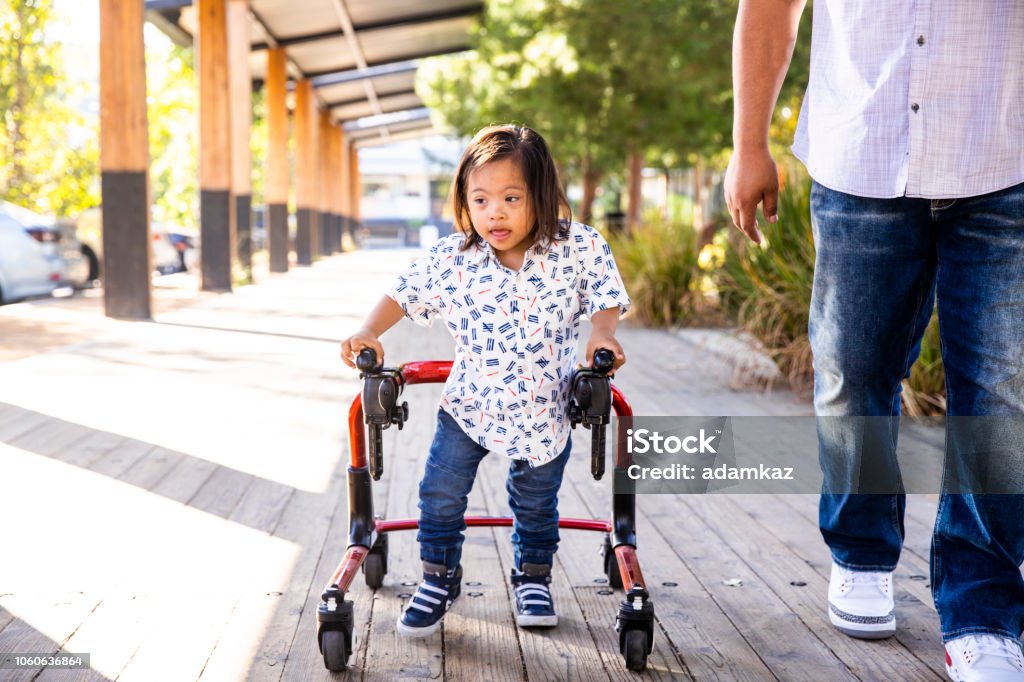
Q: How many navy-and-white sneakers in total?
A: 2